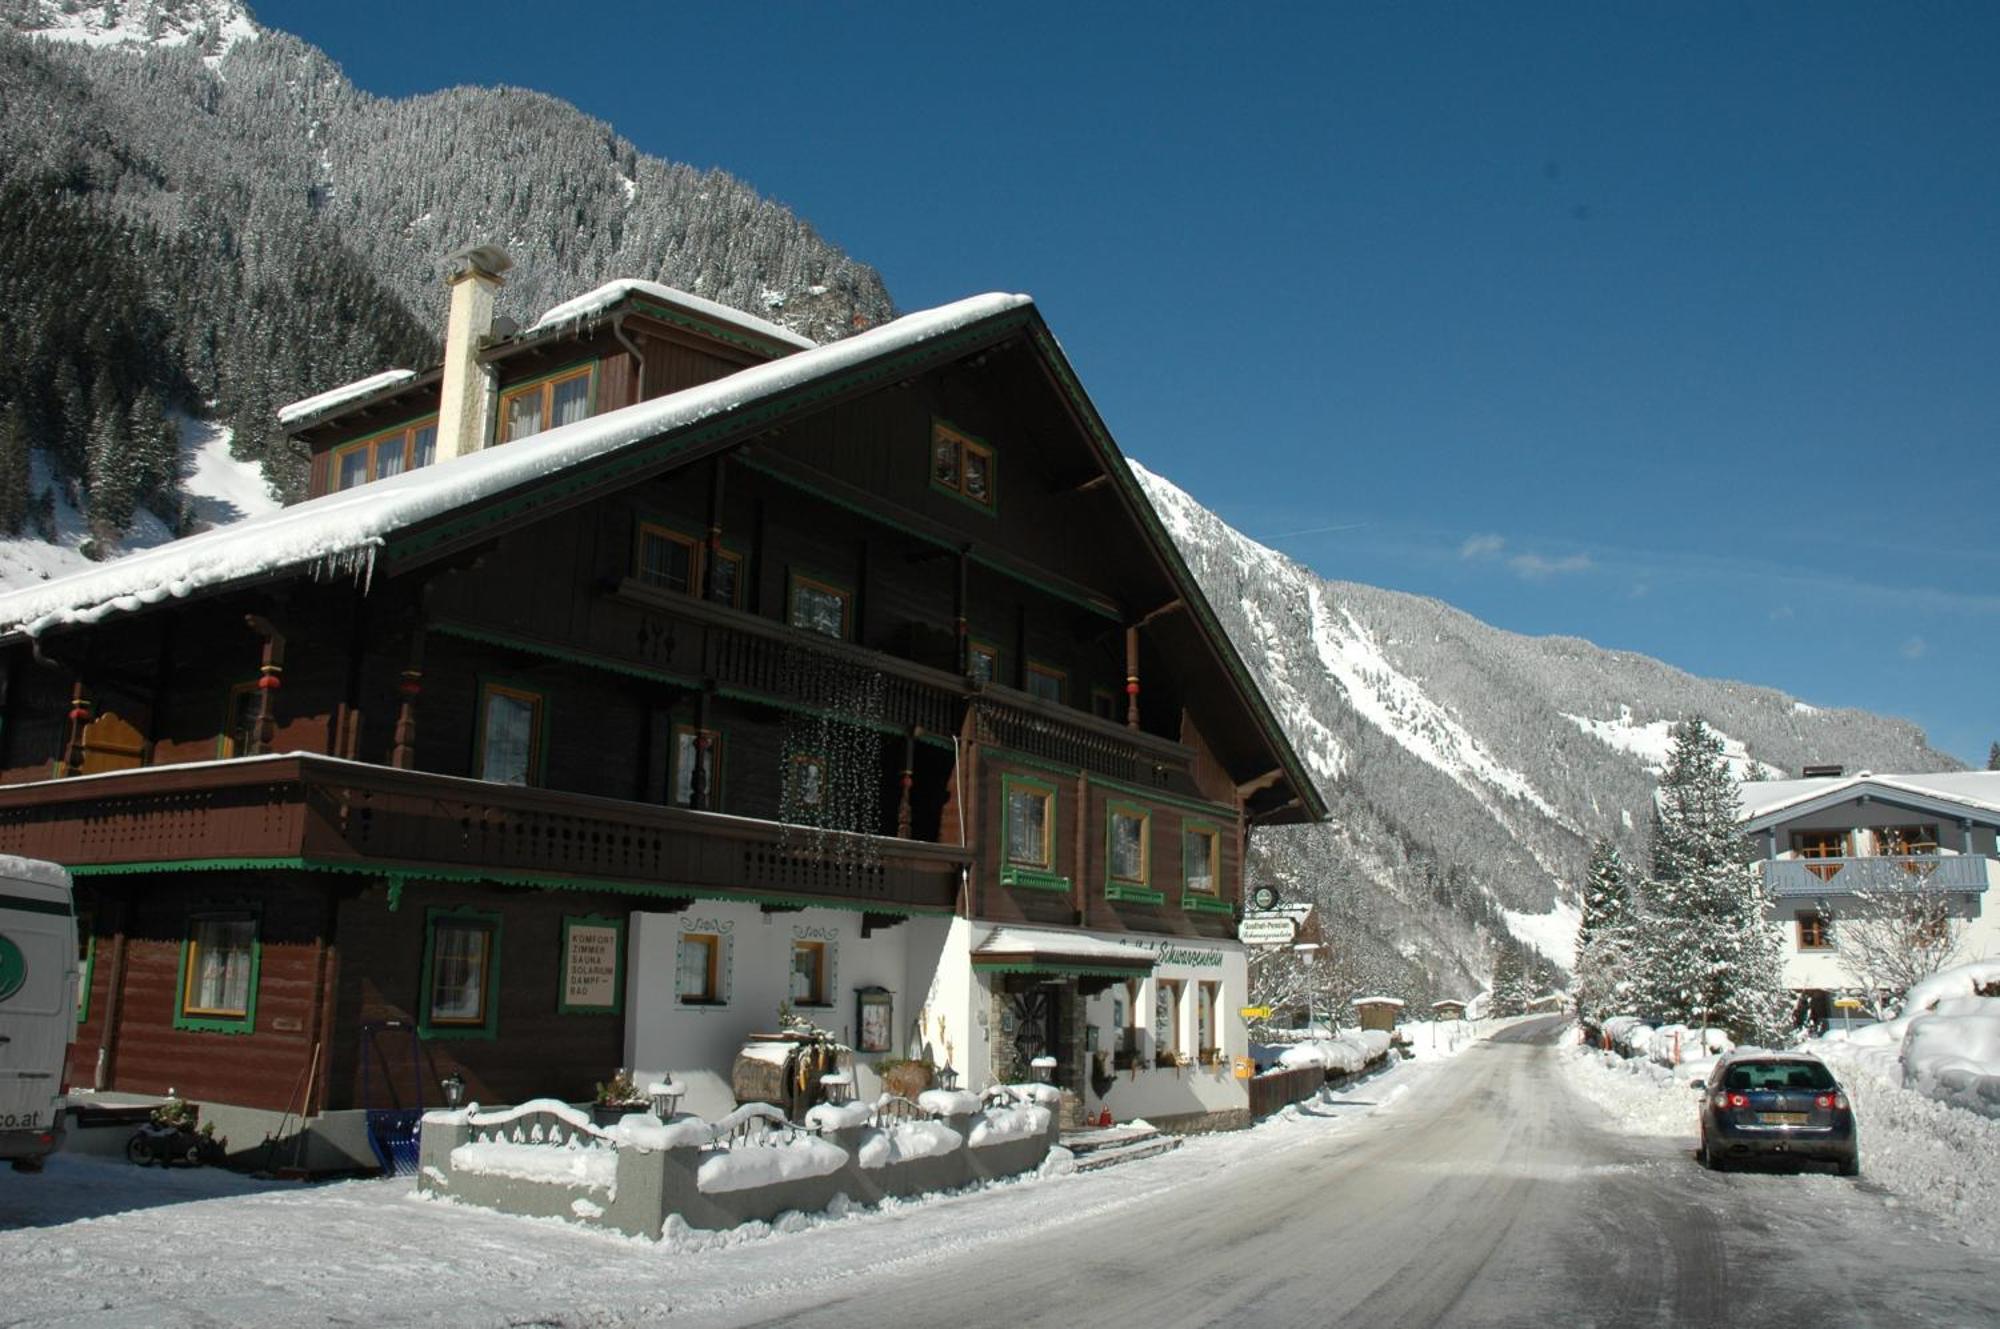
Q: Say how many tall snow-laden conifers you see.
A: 2